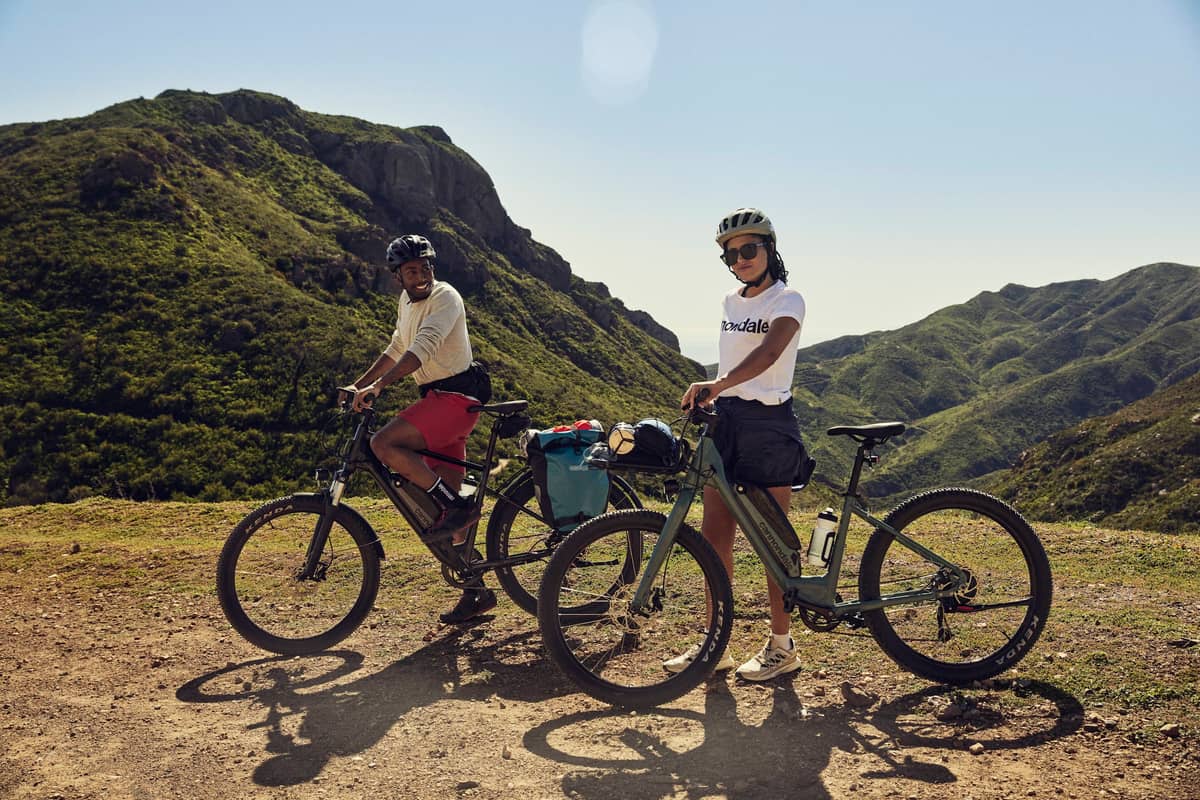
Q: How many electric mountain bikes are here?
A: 2